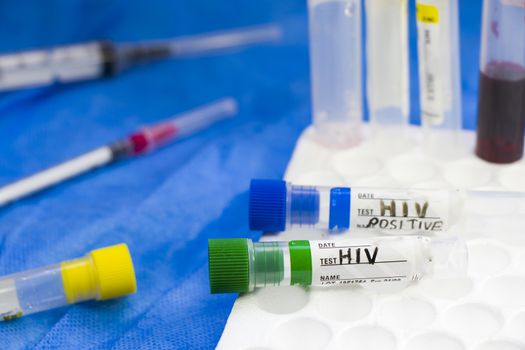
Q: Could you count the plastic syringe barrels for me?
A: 2